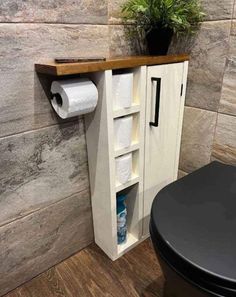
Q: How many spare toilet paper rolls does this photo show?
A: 3